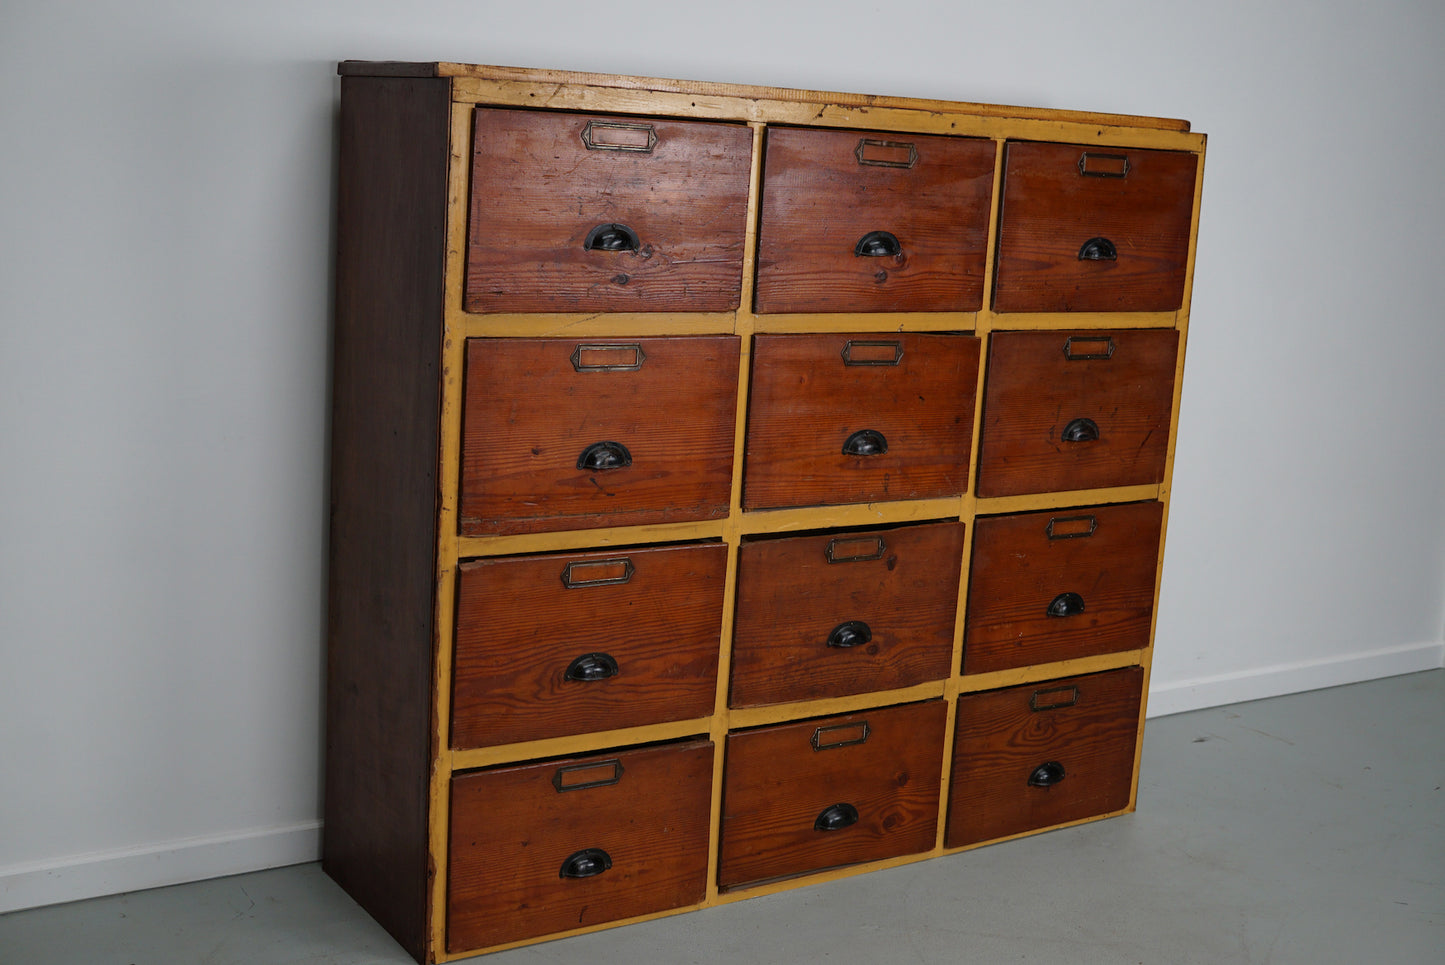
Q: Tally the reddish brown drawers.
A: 12